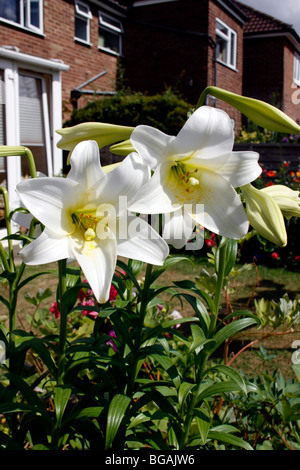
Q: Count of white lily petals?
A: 12